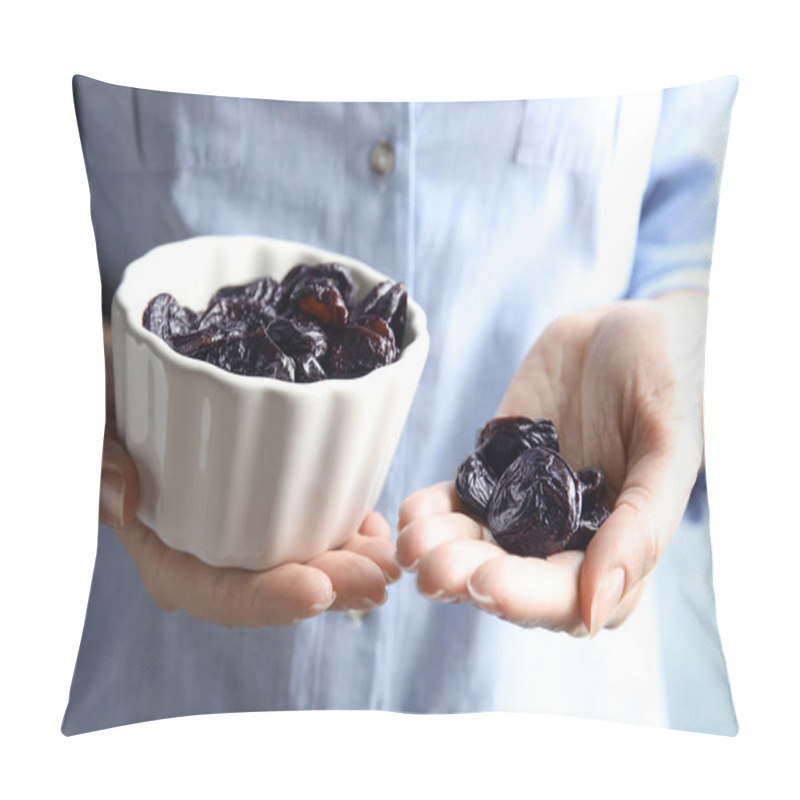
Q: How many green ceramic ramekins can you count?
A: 0